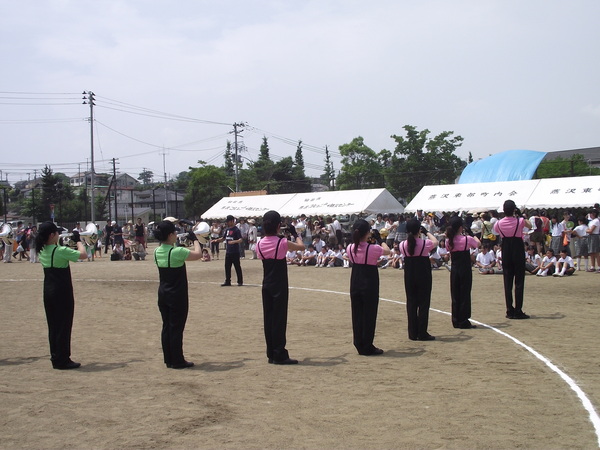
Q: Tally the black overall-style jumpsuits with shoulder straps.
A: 7